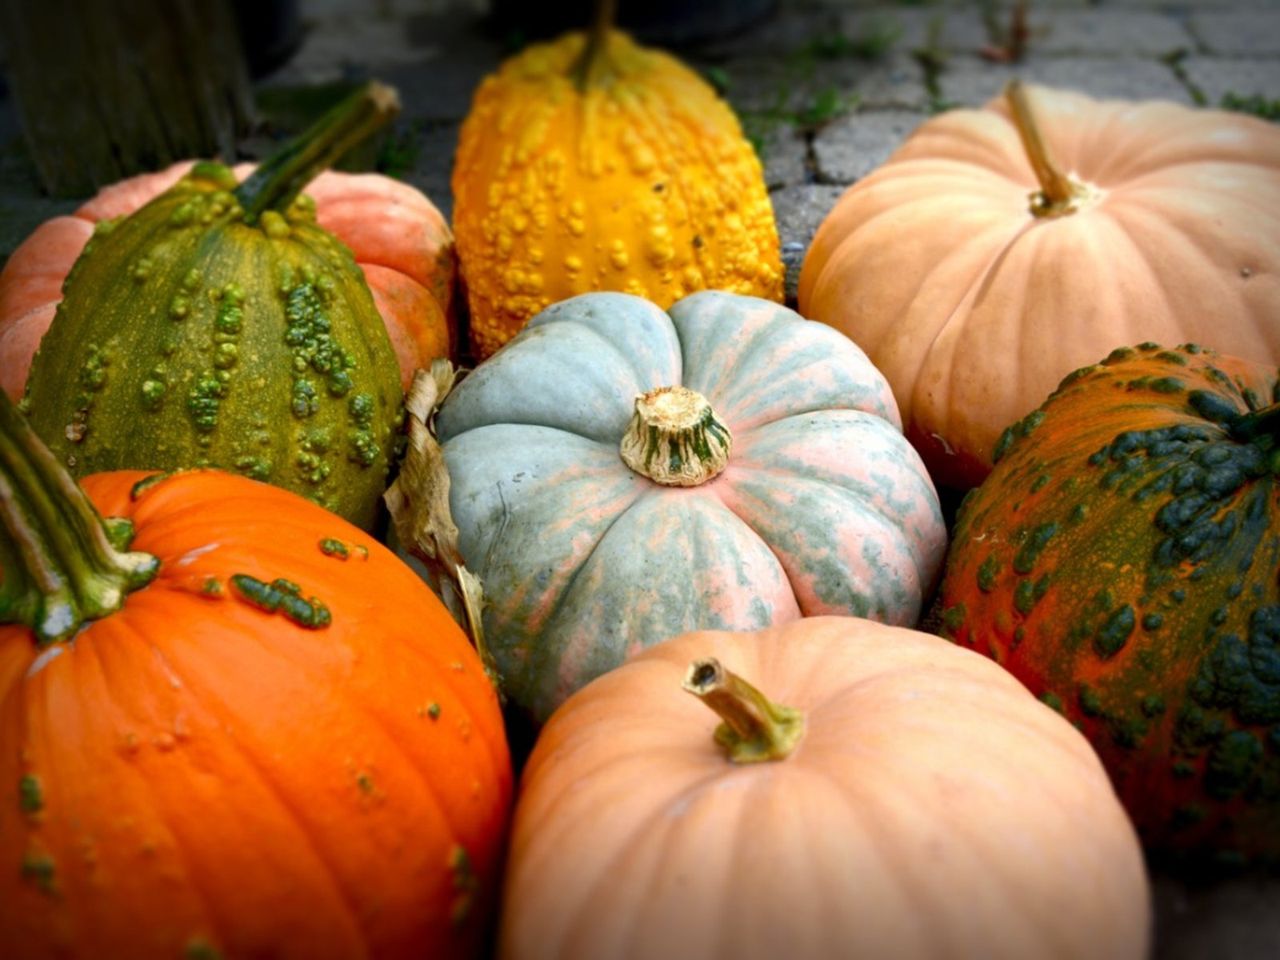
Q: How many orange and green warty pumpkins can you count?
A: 2